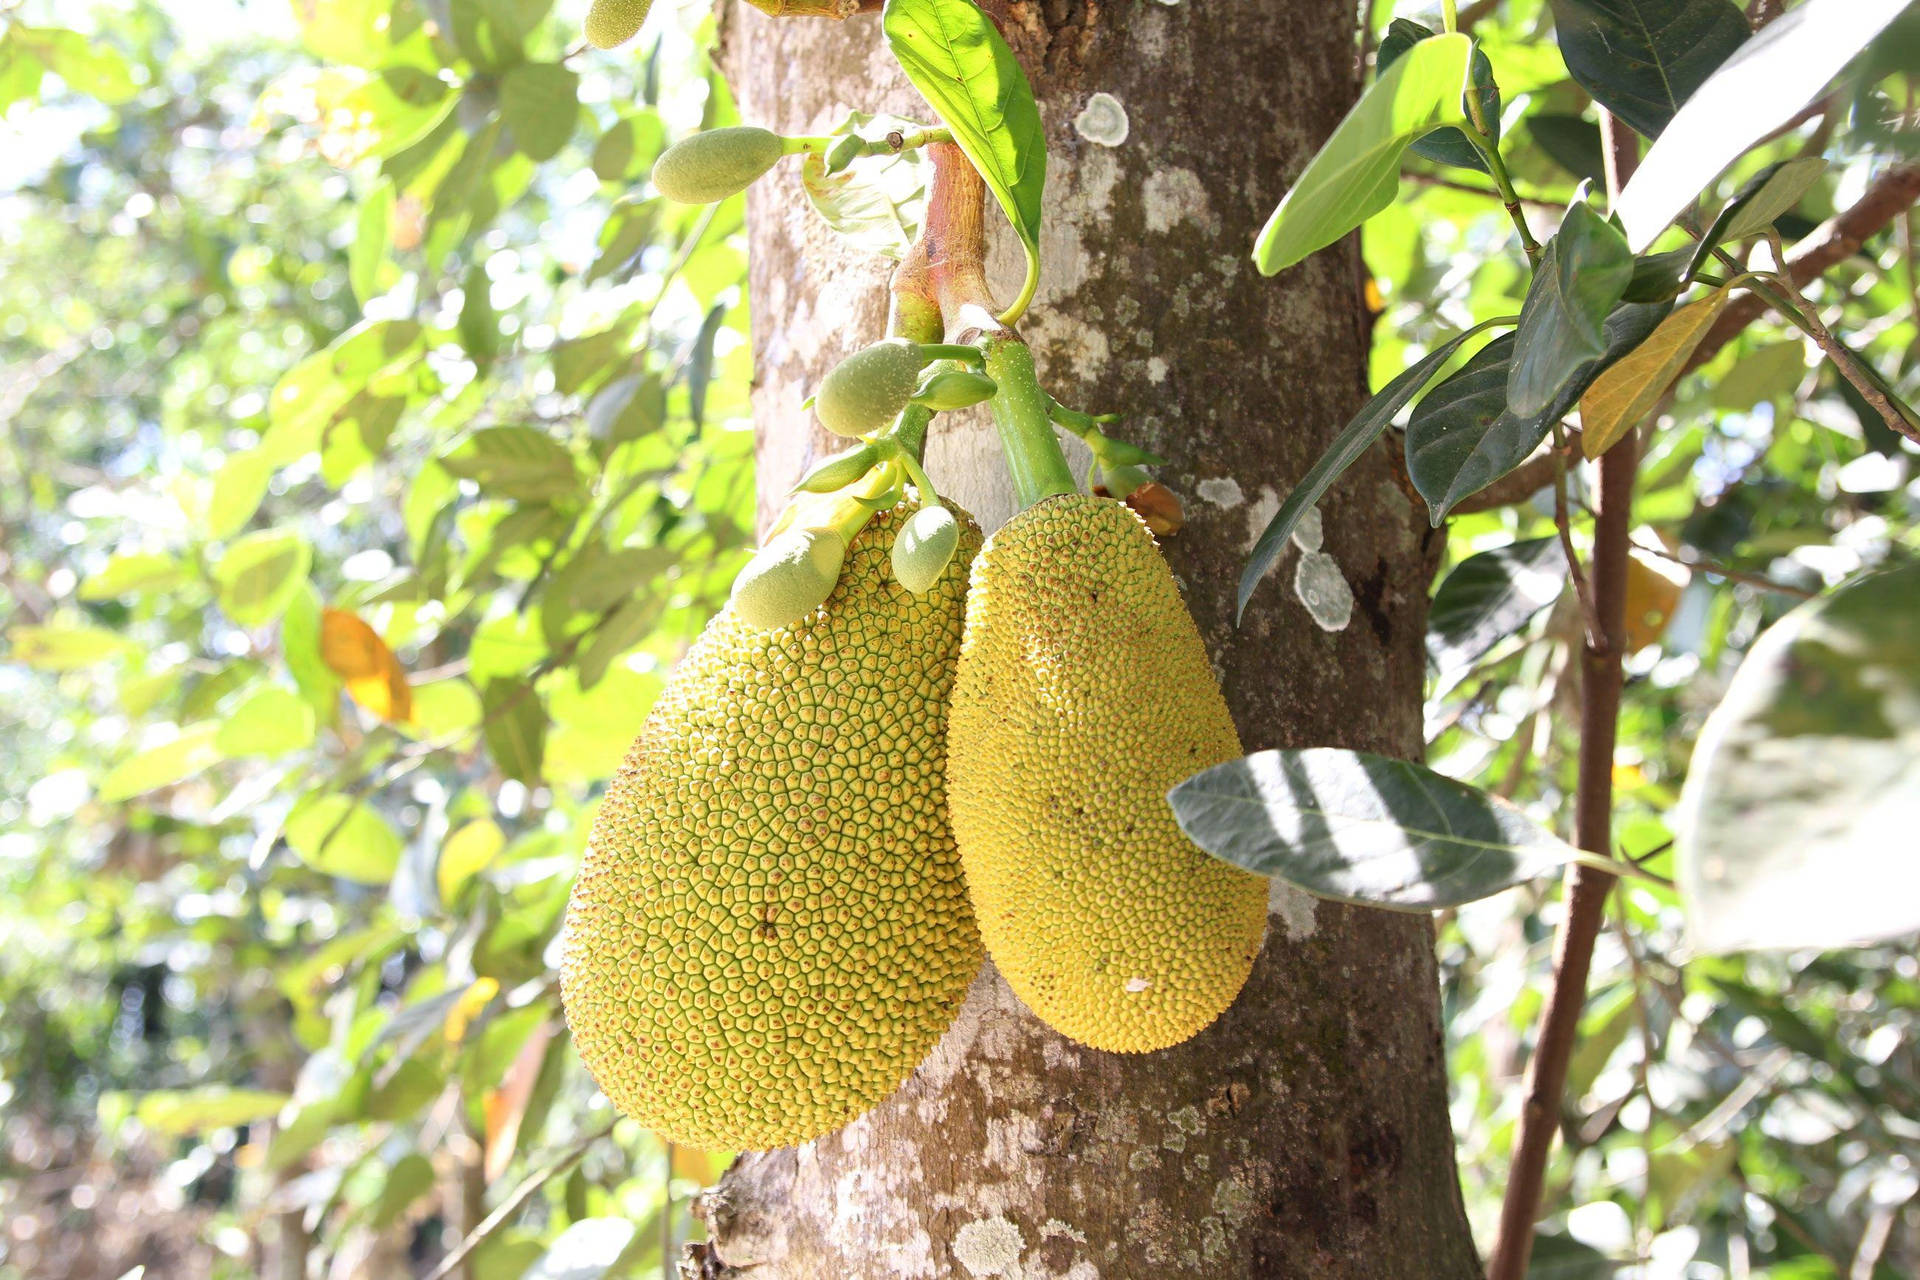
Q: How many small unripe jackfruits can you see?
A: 5